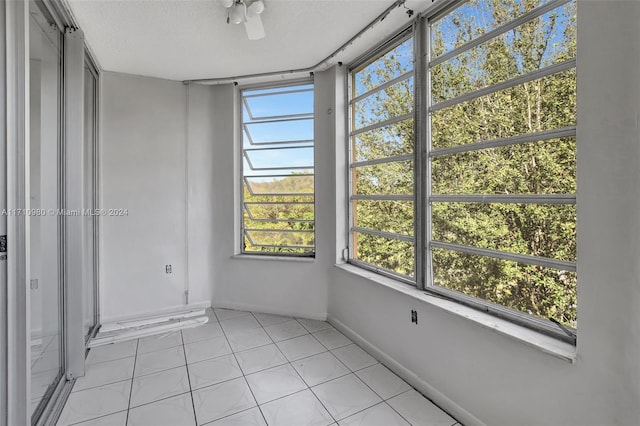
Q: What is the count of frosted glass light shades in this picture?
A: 3